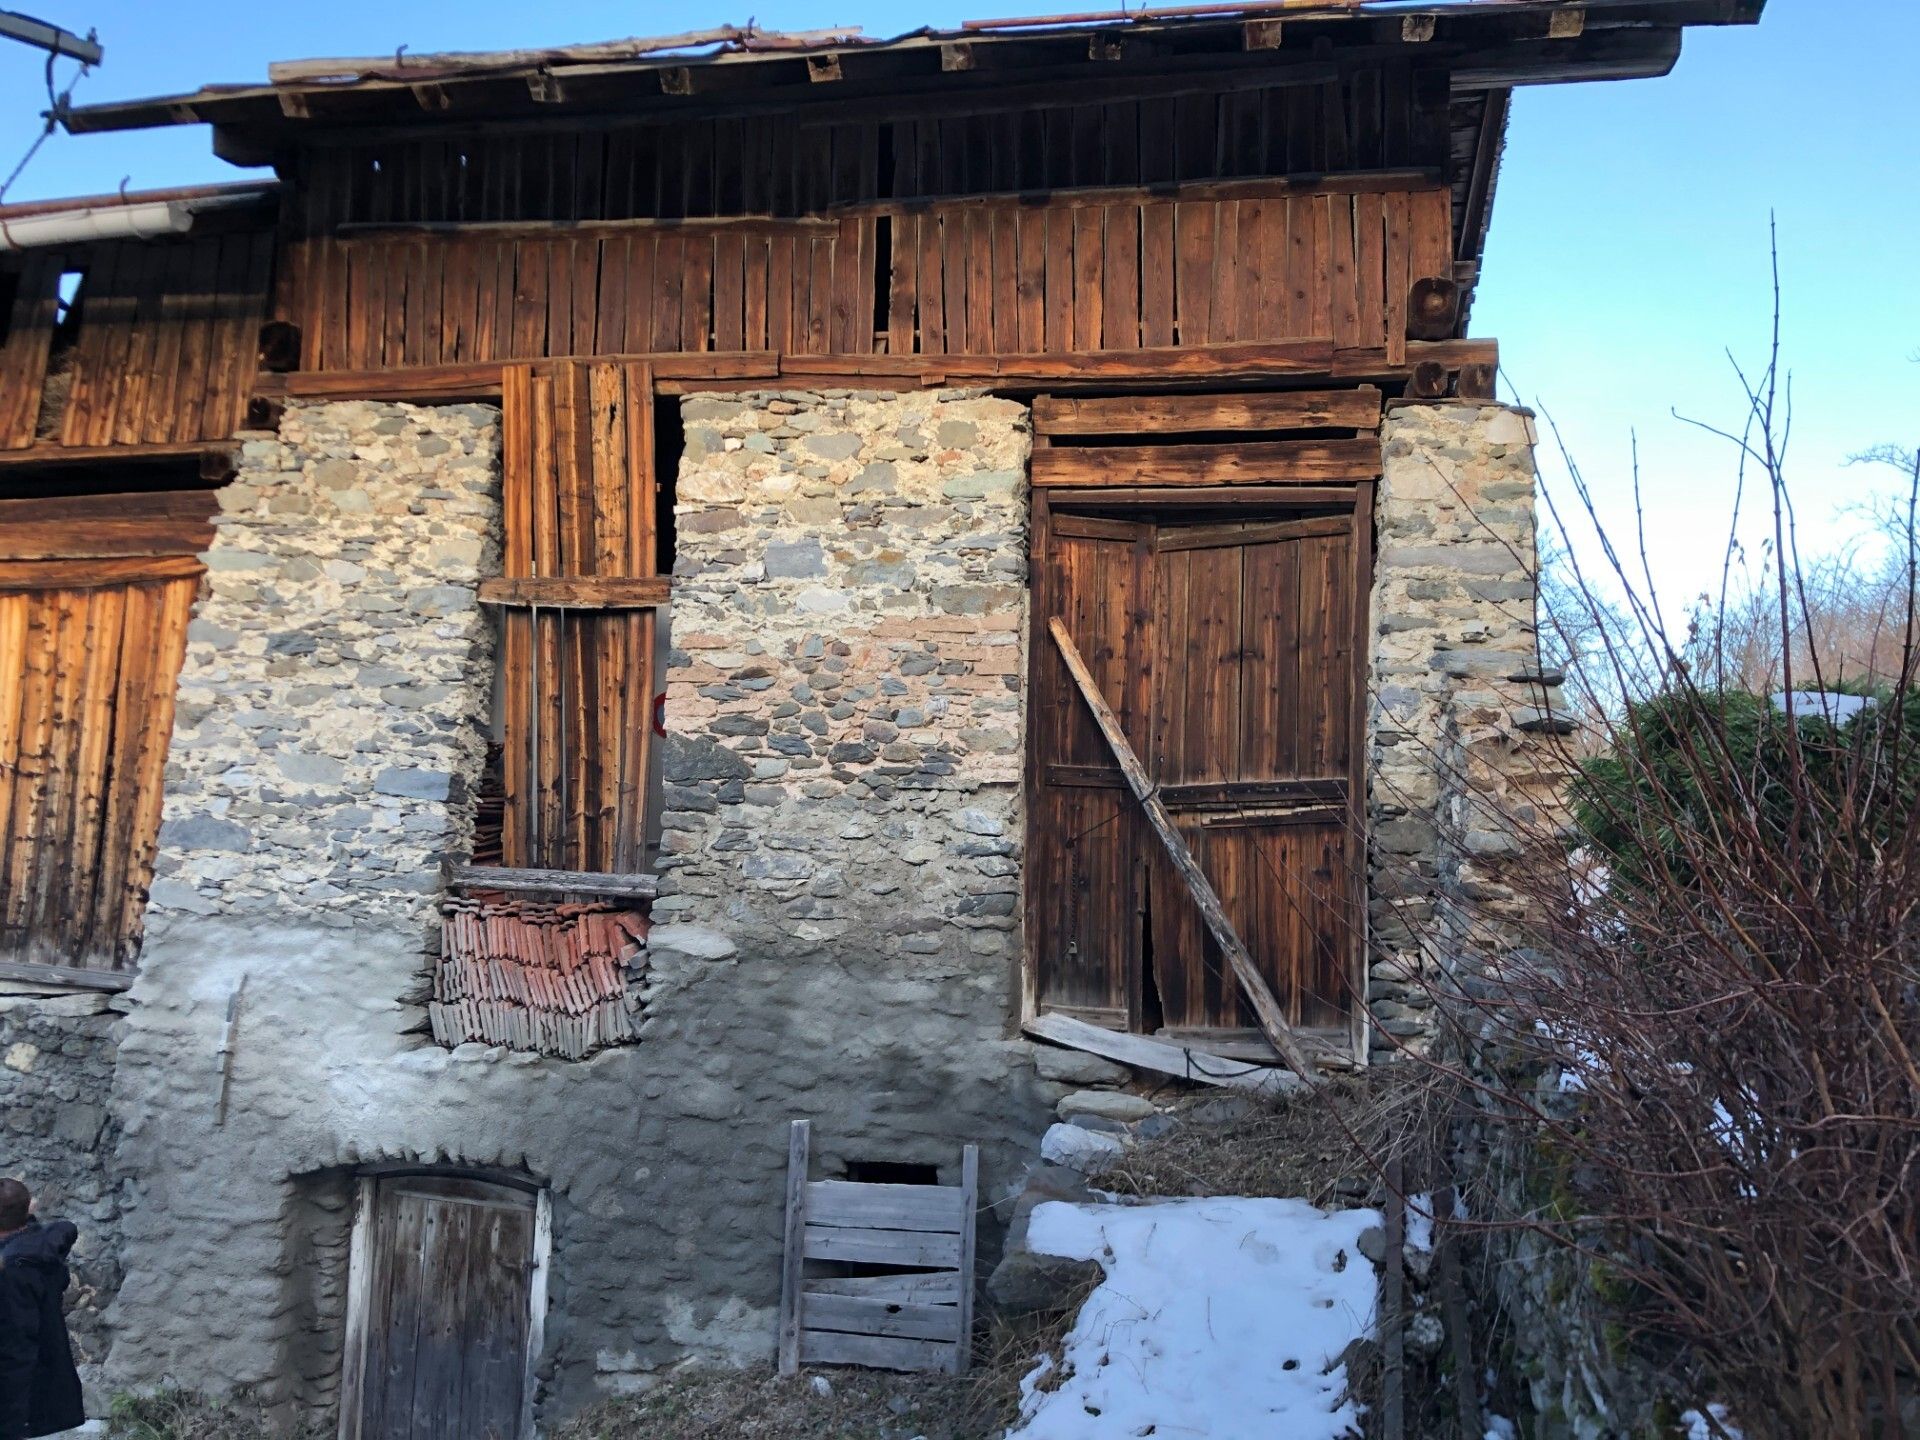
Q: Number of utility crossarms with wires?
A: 1